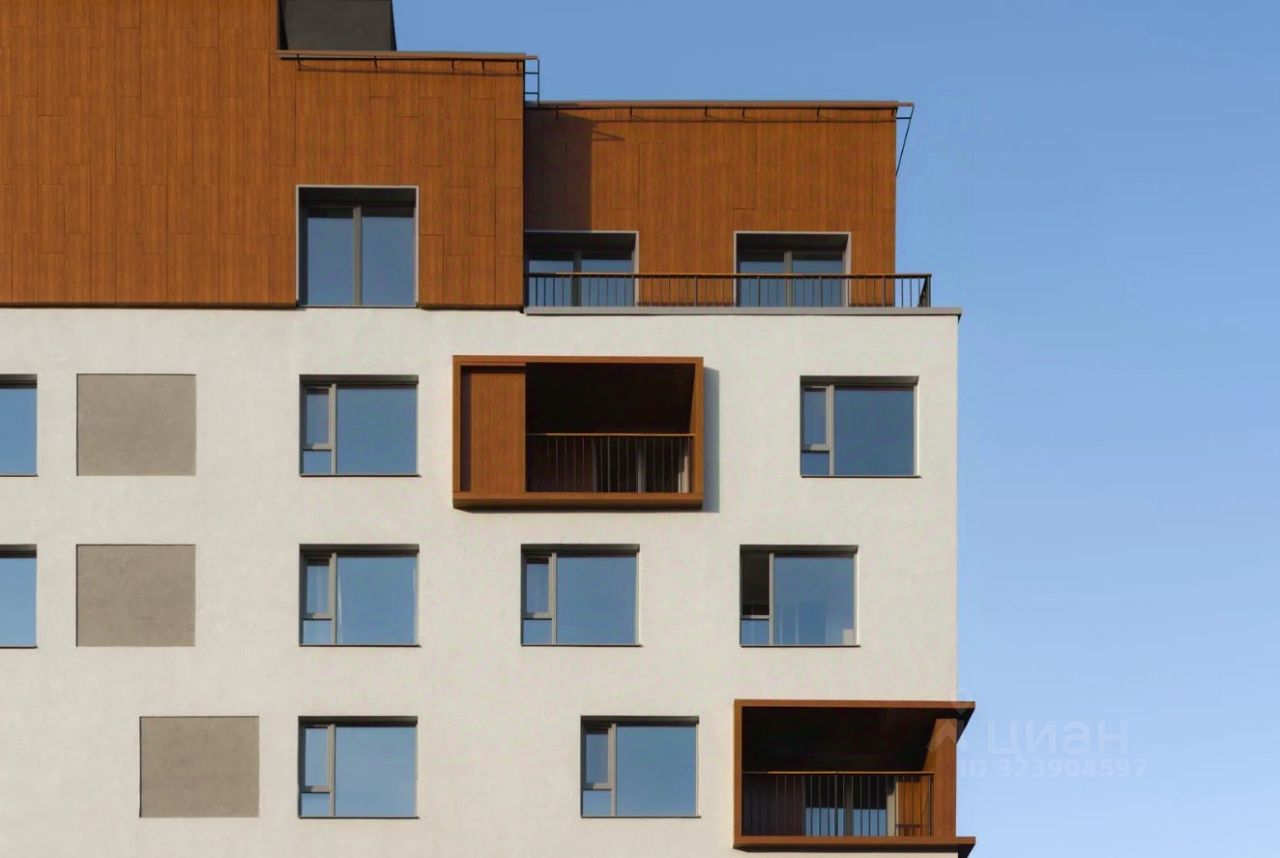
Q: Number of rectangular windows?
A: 12